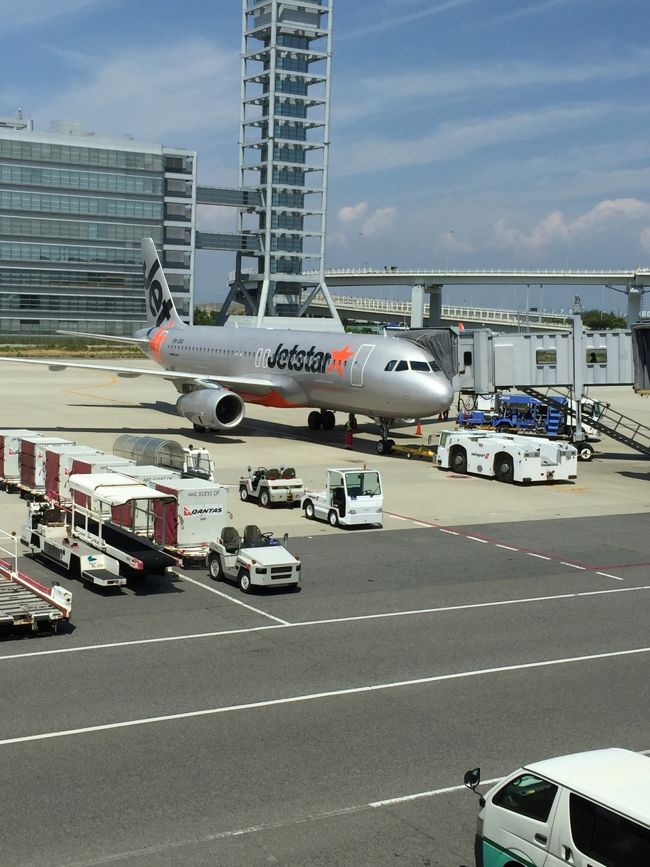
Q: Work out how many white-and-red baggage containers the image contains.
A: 6